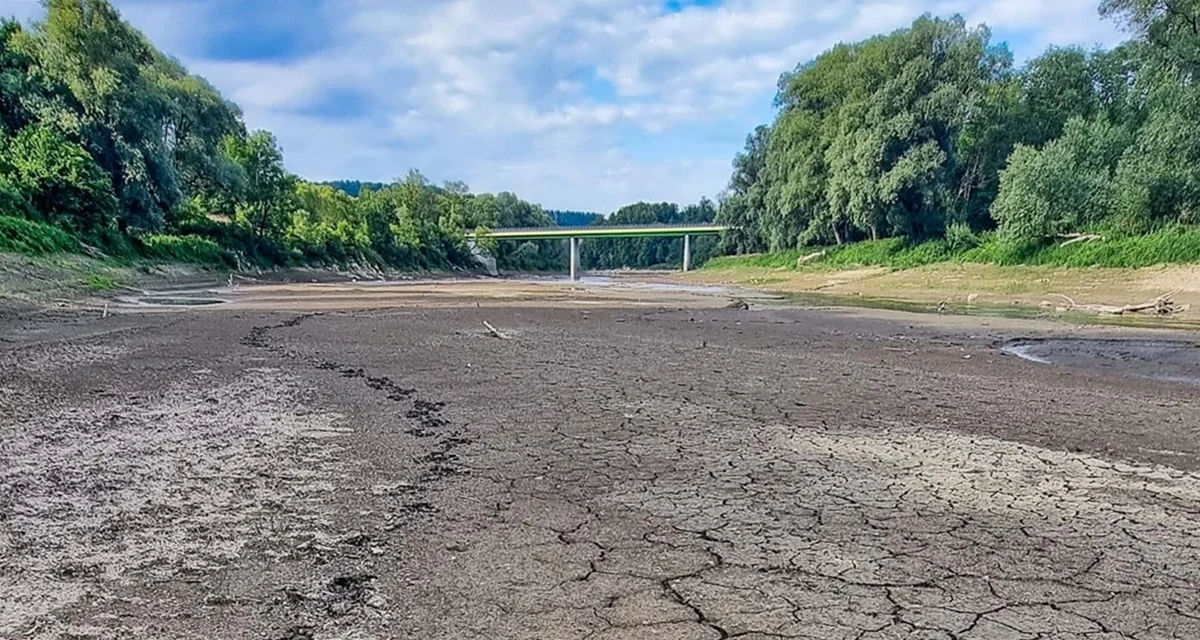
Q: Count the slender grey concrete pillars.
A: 2